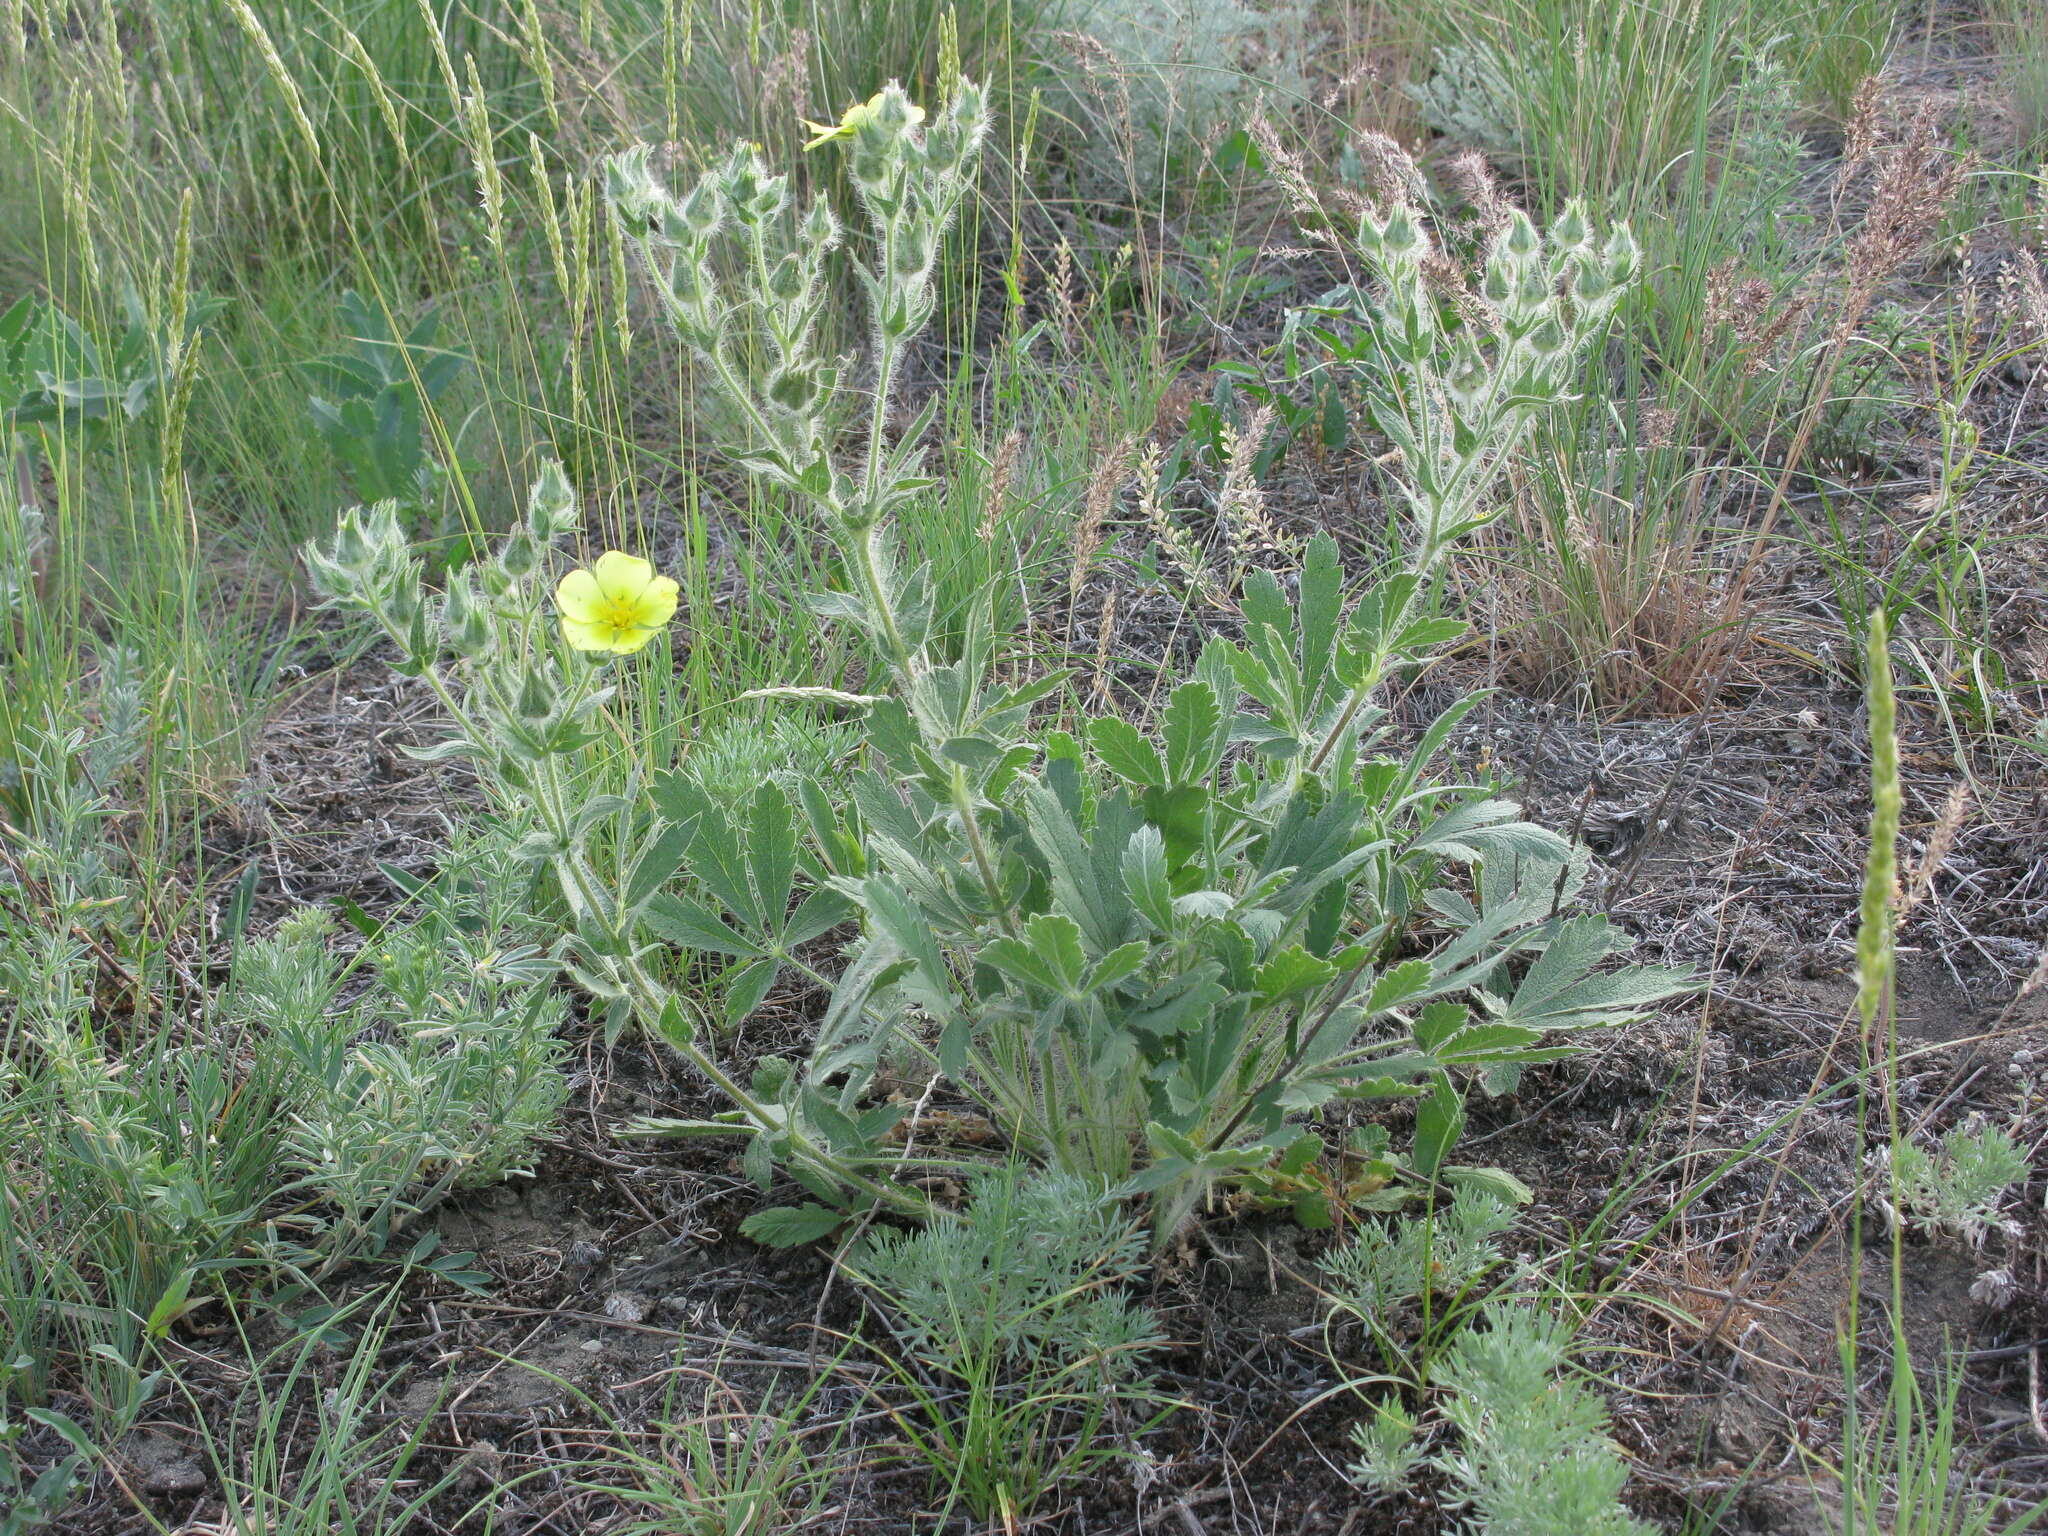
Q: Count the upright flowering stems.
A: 3